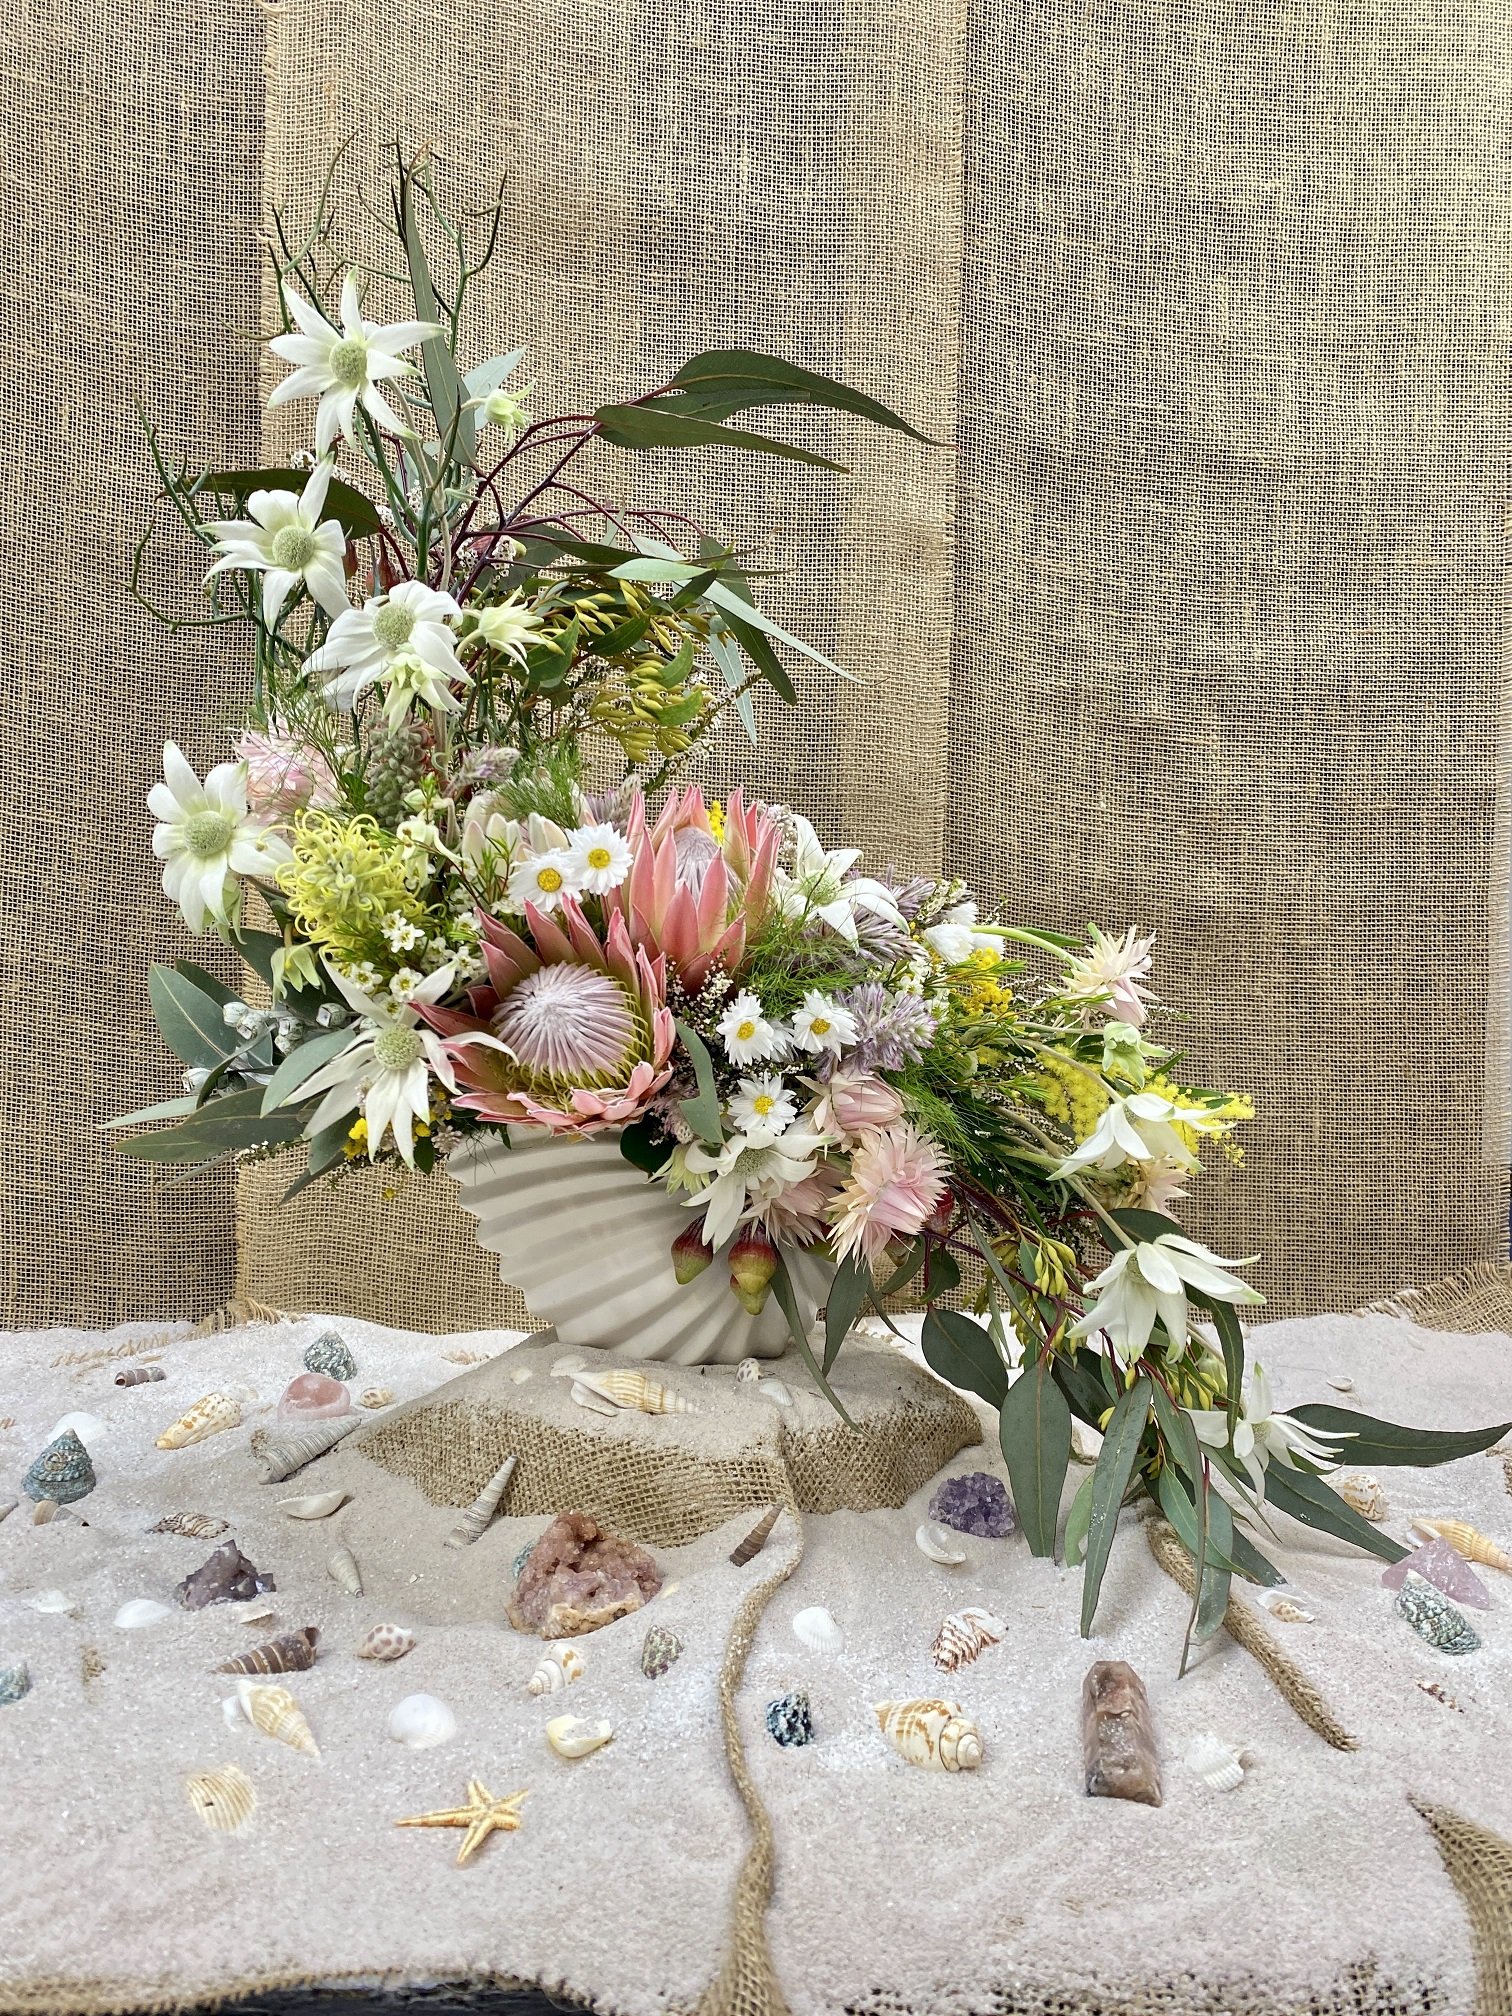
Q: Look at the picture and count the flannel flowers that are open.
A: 10